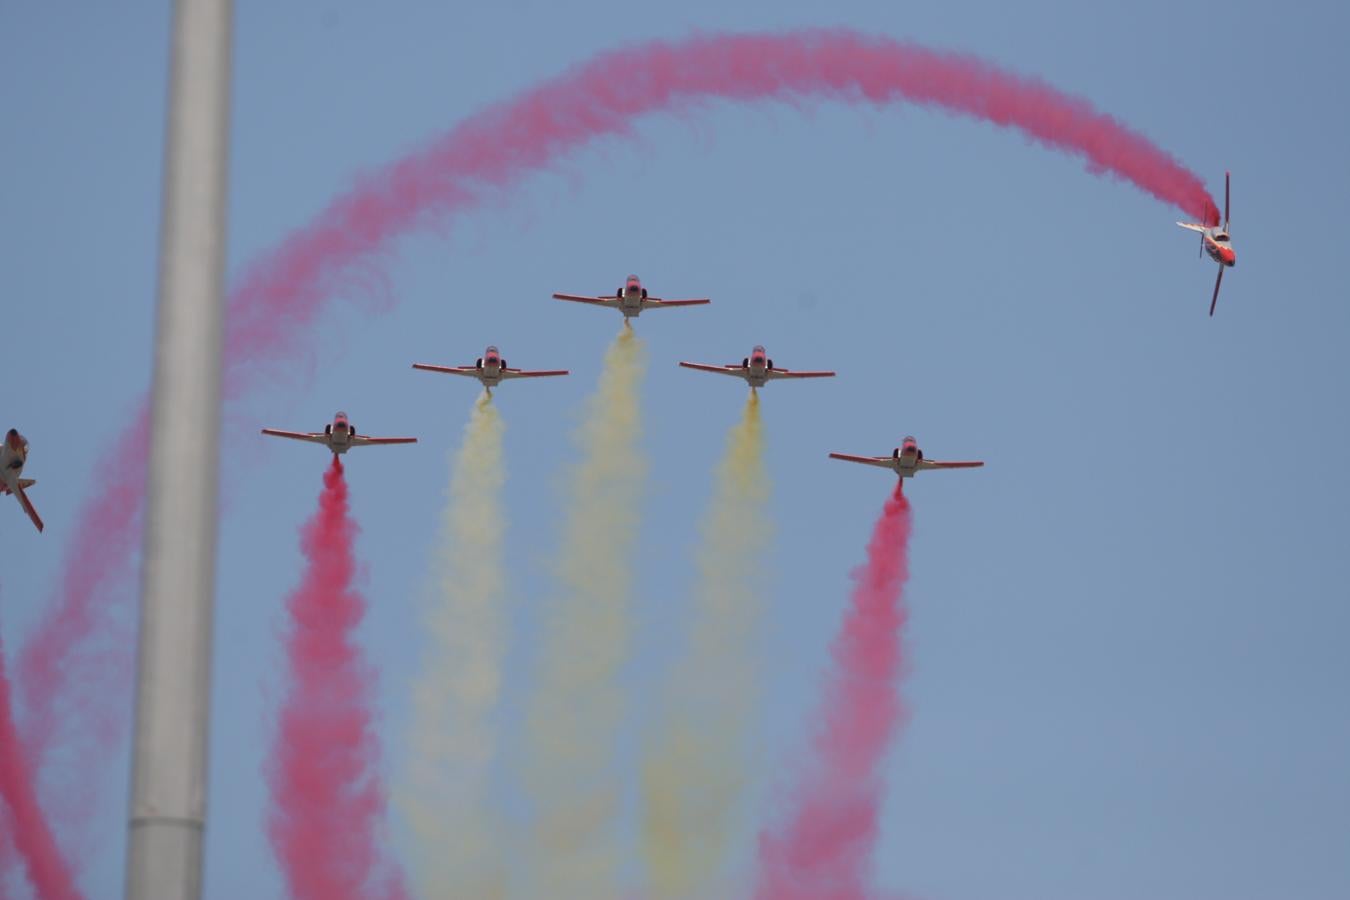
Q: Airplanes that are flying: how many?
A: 7